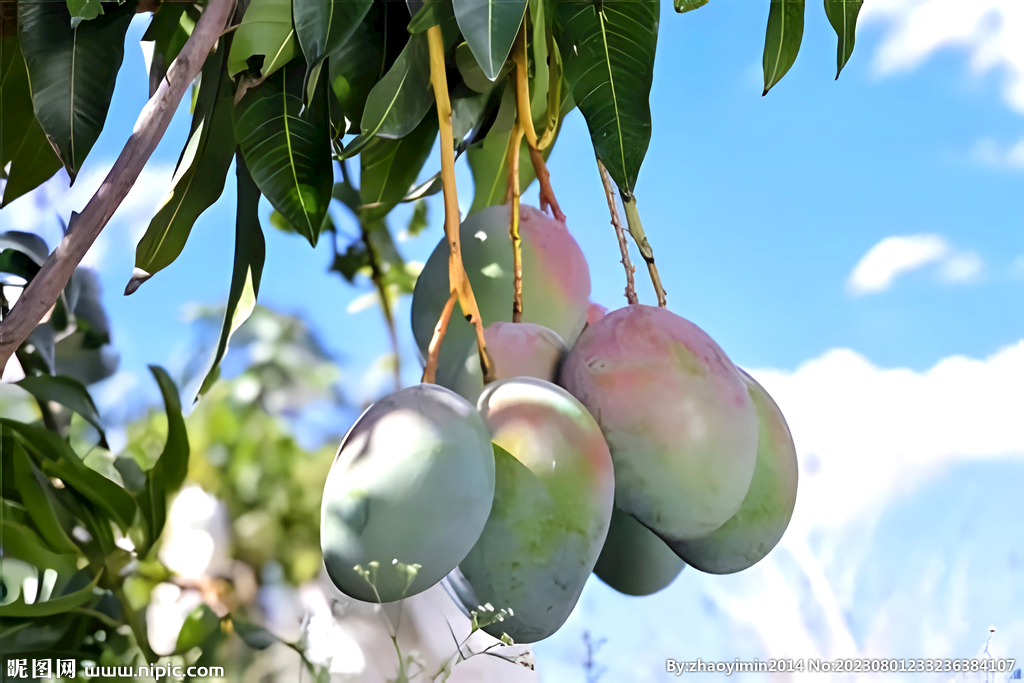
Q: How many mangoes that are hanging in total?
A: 7